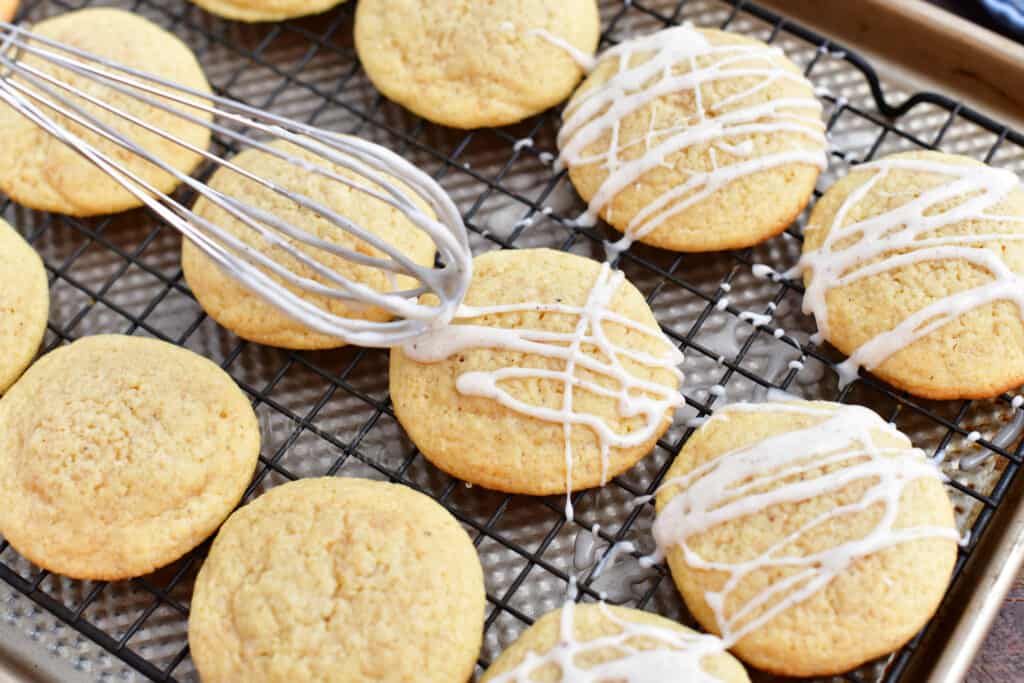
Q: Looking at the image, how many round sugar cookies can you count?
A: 12